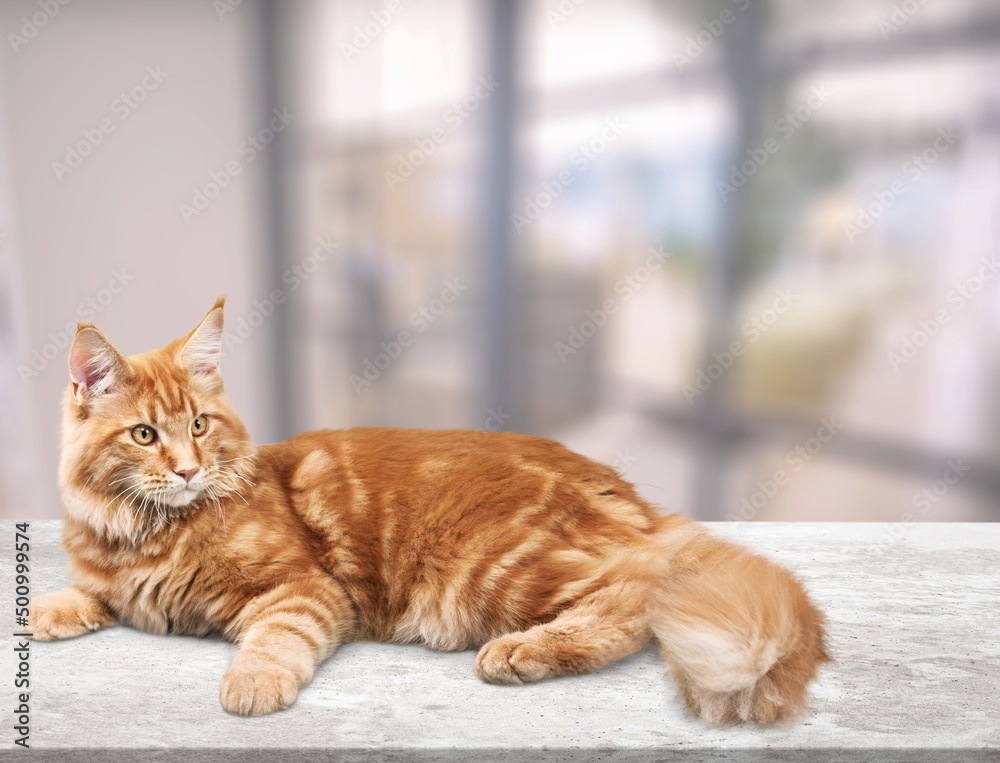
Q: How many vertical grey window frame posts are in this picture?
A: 3